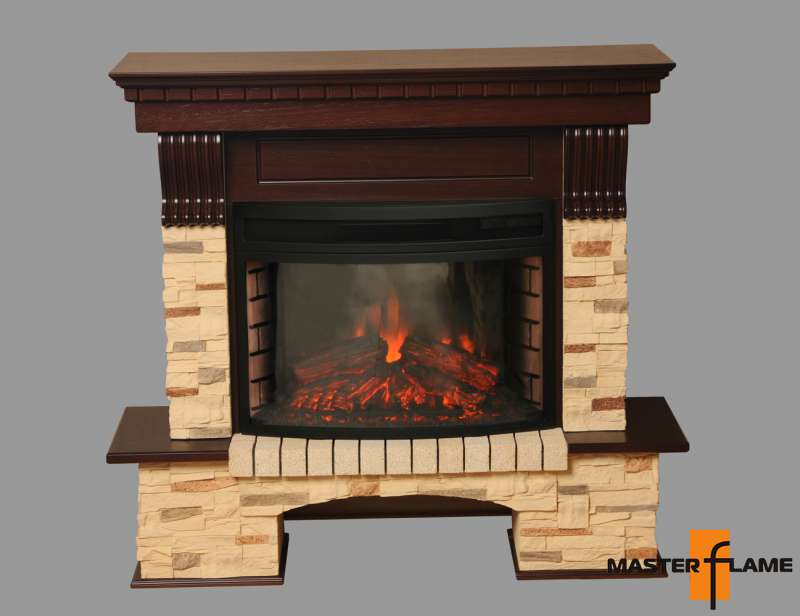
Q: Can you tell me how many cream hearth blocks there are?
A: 13